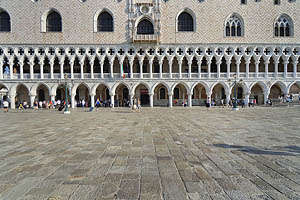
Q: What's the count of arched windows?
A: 7